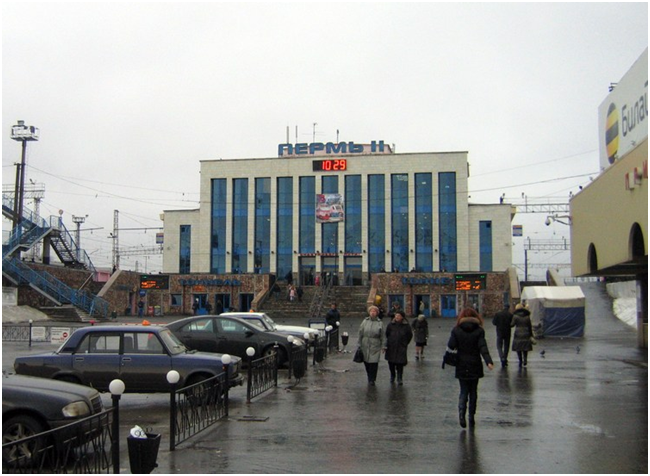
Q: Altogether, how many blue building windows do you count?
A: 13